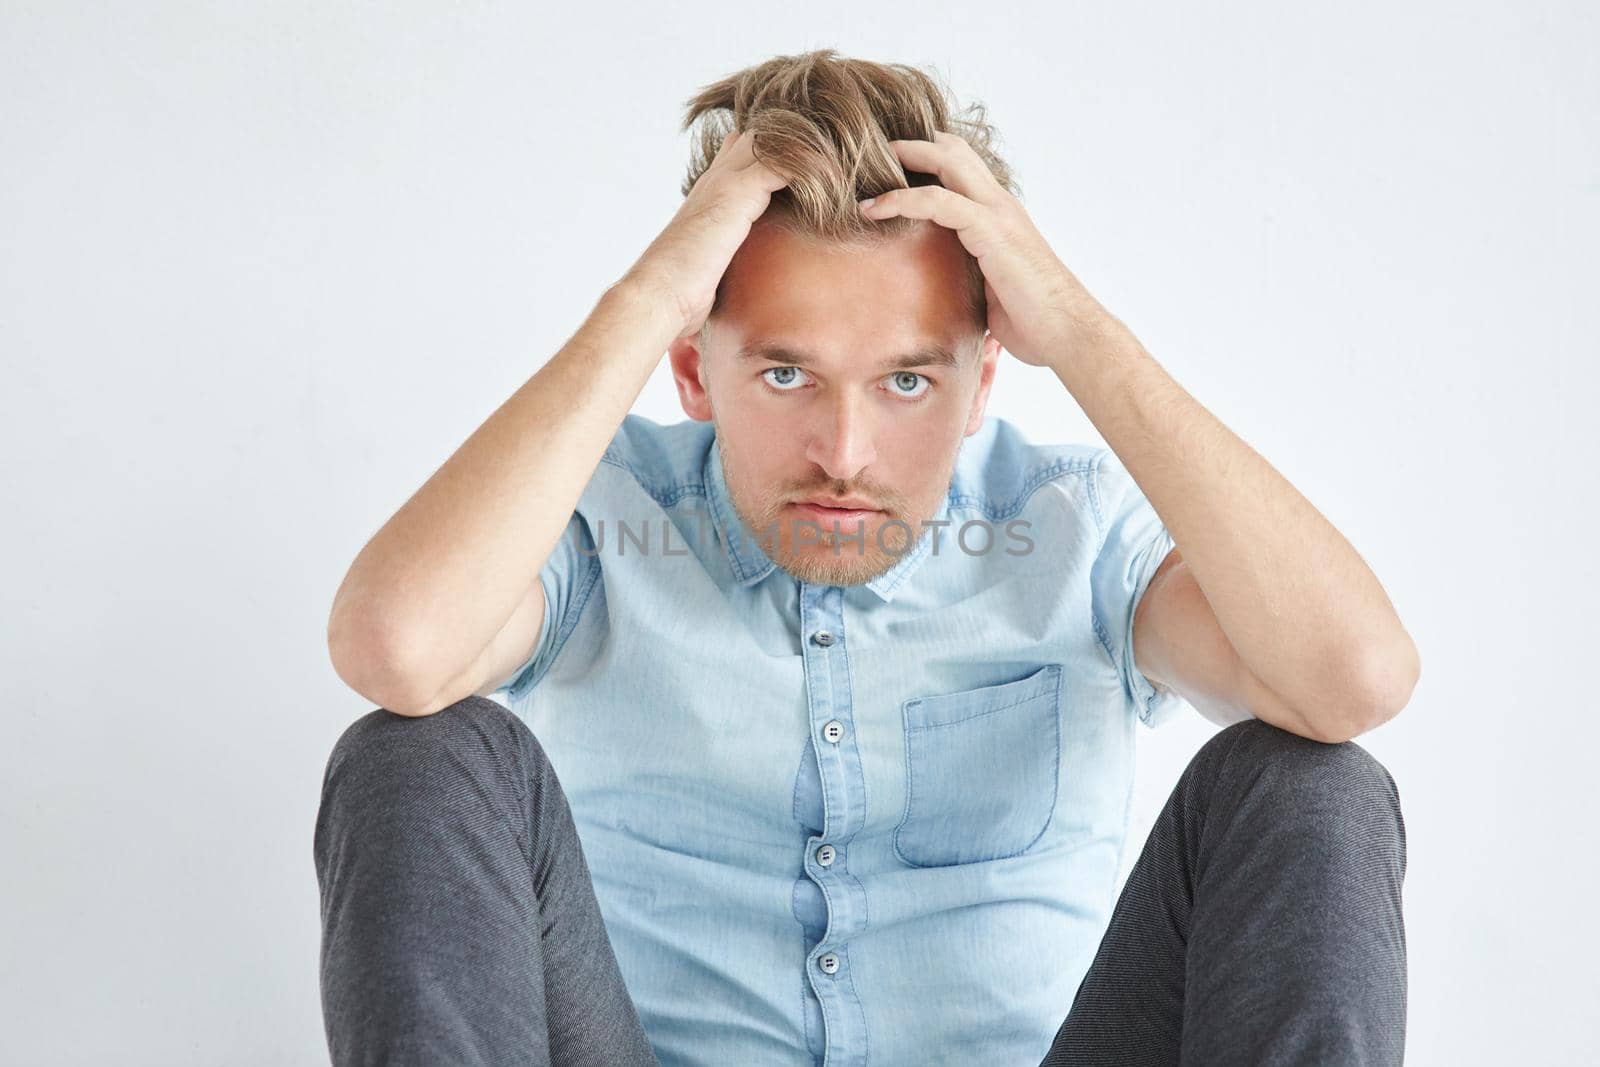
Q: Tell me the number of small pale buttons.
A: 4